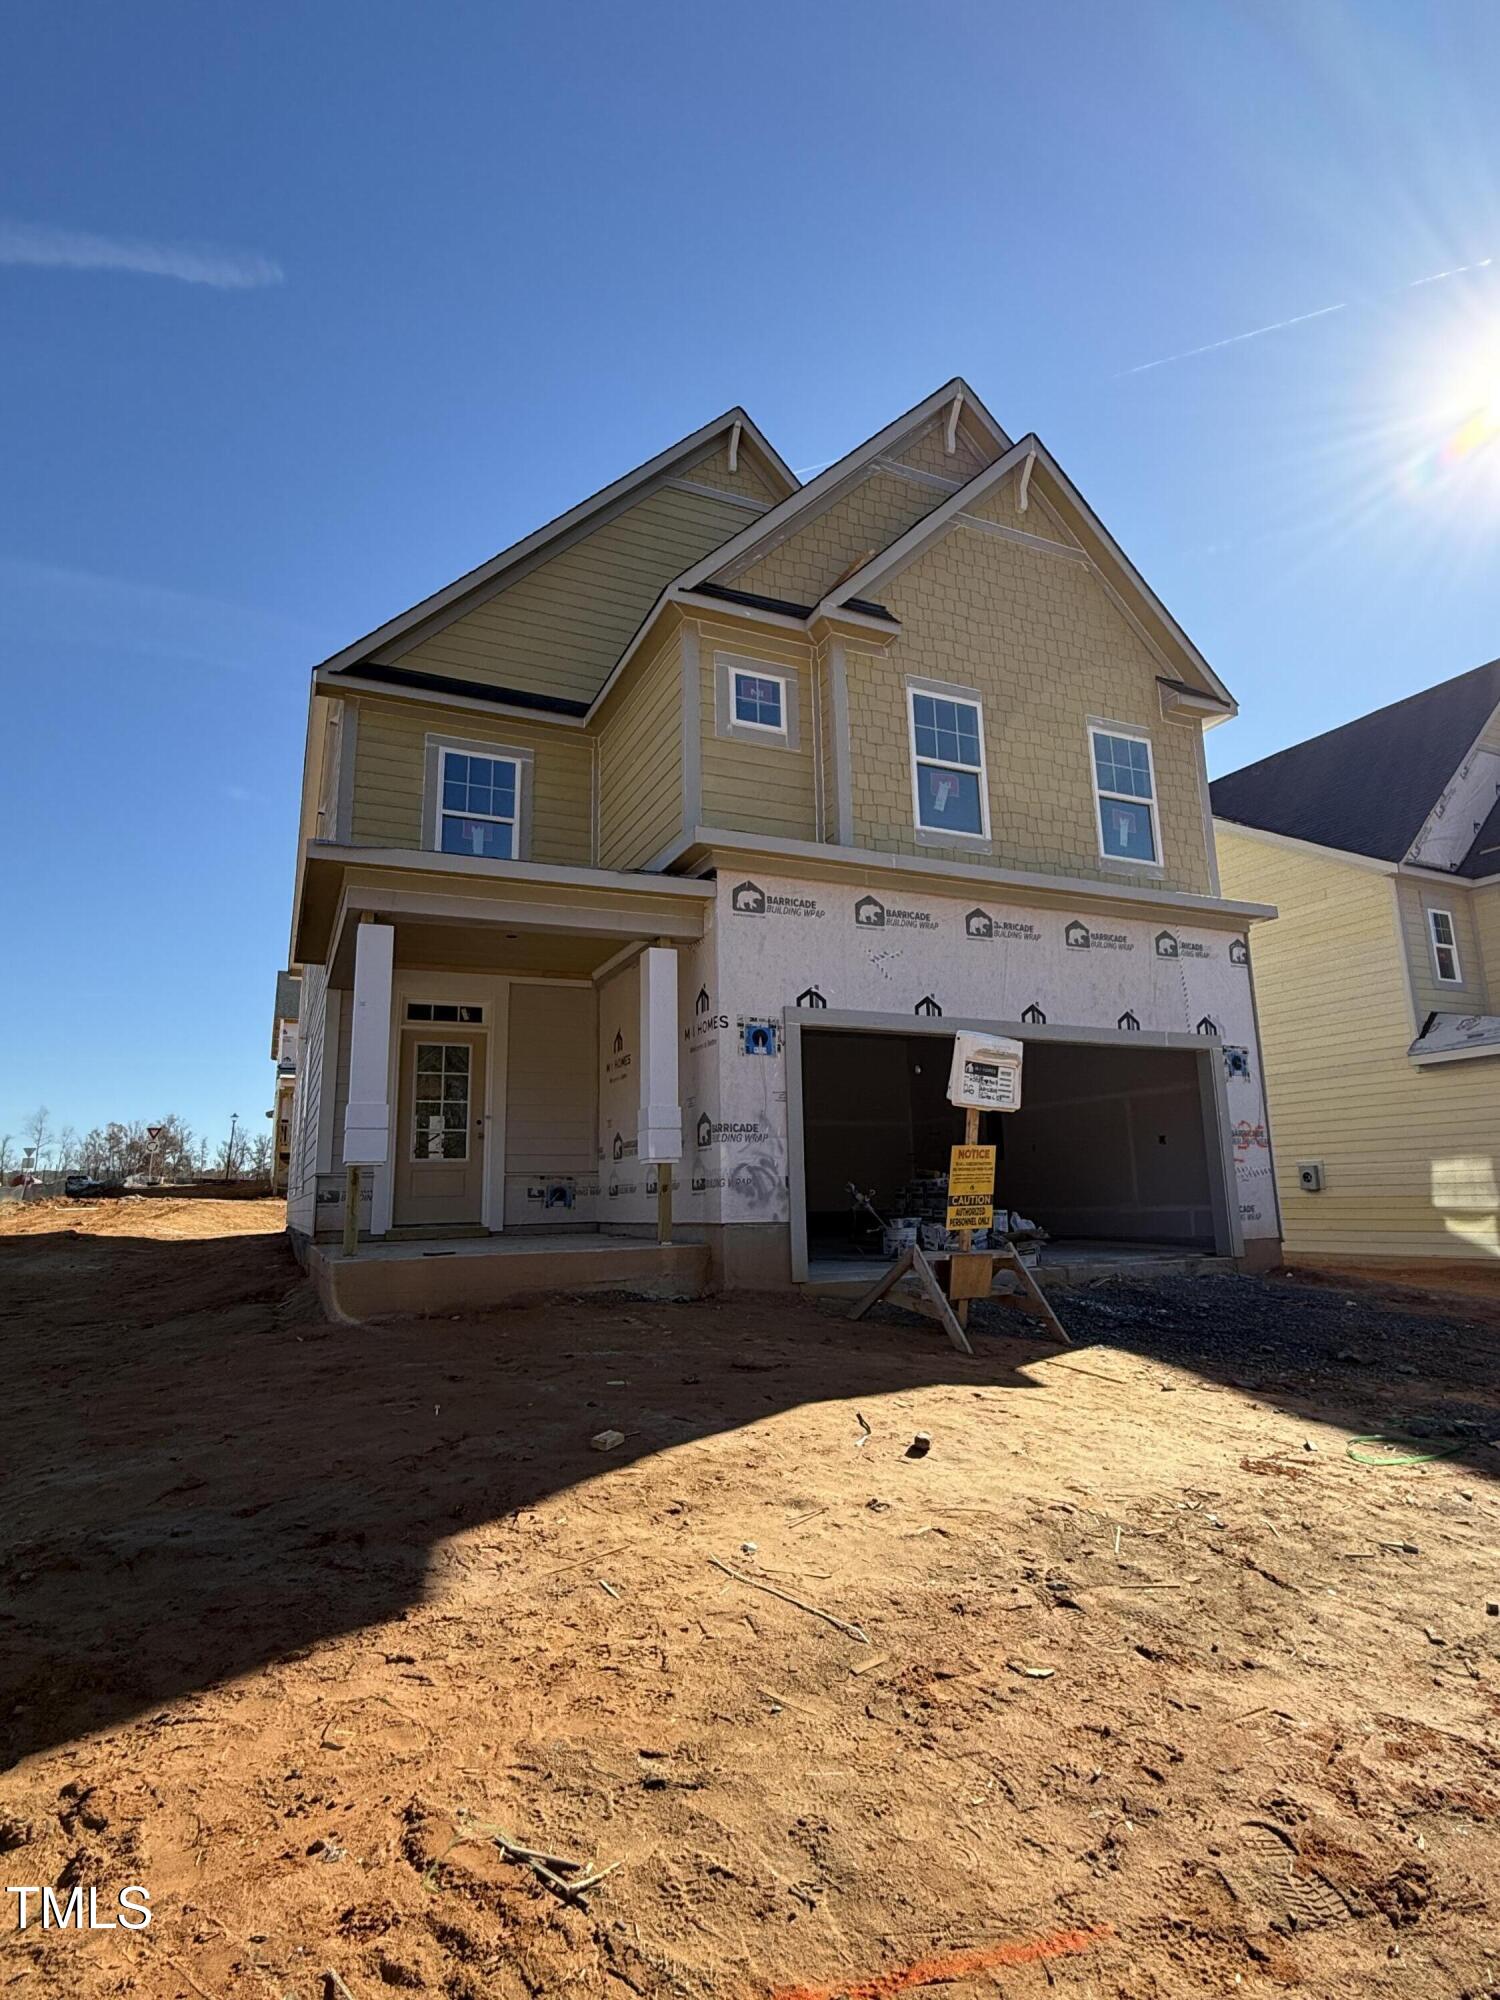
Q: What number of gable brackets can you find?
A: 3